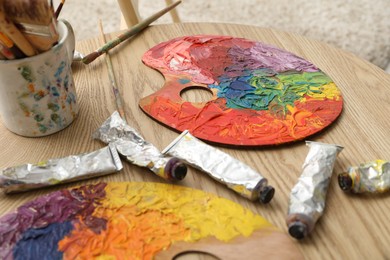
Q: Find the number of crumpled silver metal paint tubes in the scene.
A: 5